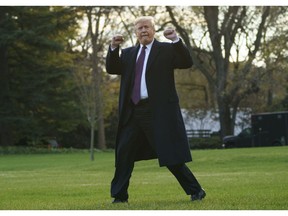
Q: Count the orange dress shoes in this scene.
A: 0